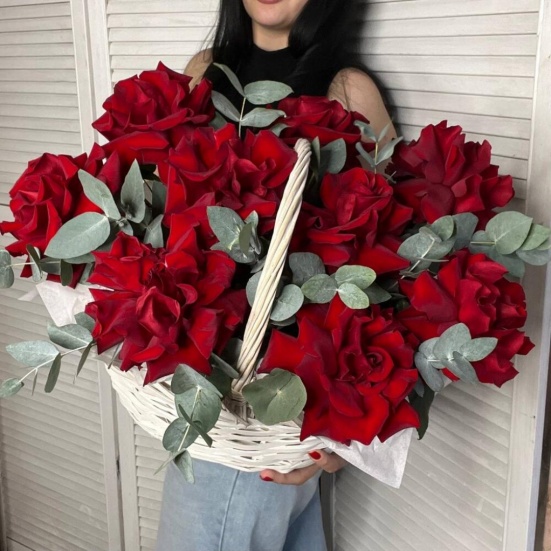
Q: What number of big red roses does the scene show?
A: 9